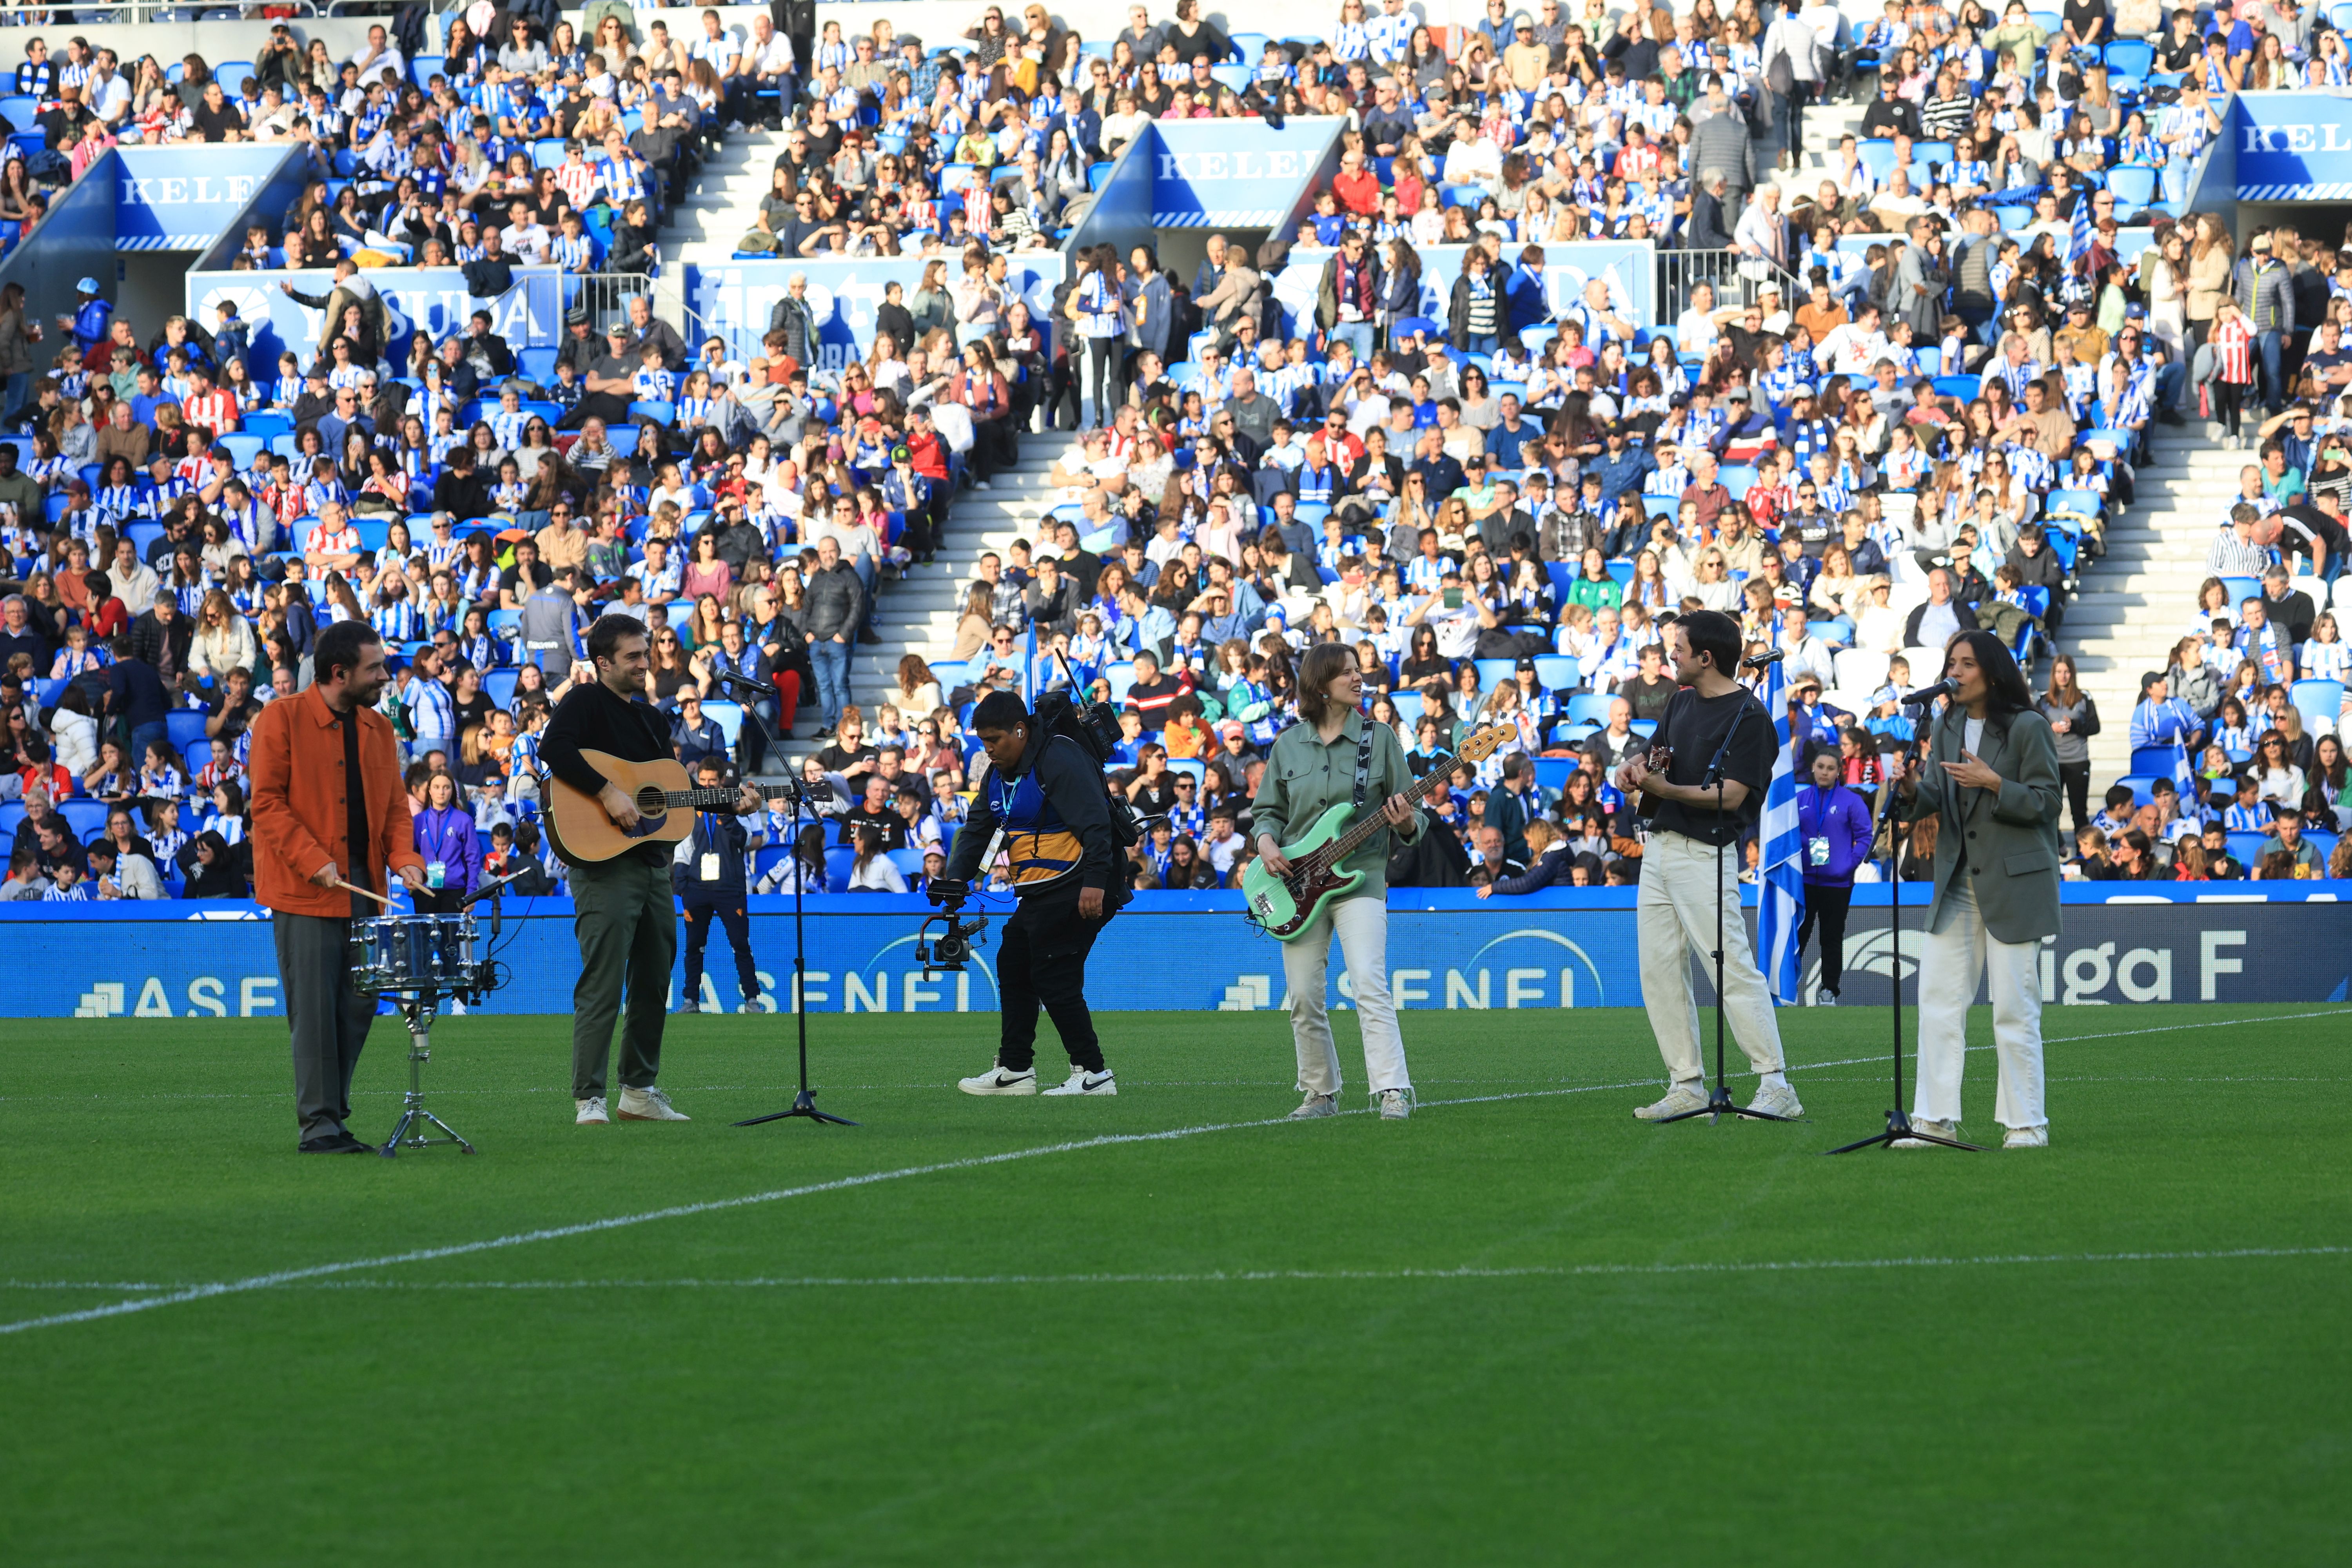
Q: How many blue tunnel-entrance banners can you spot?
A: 3